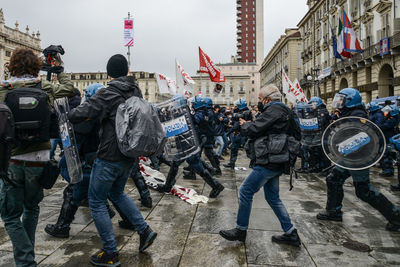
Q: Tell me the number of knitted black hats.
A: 1